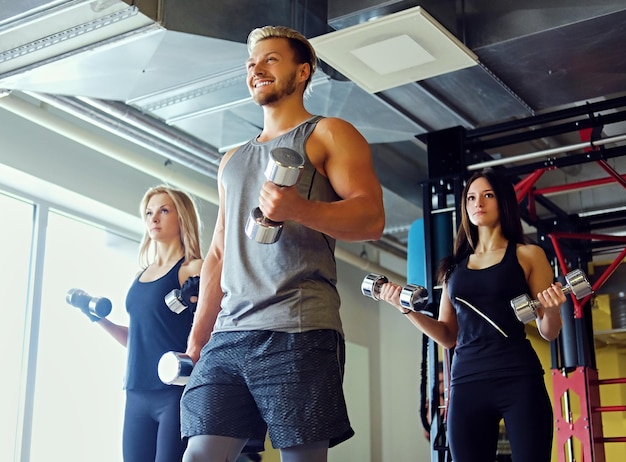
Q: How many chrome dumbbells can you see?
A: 6